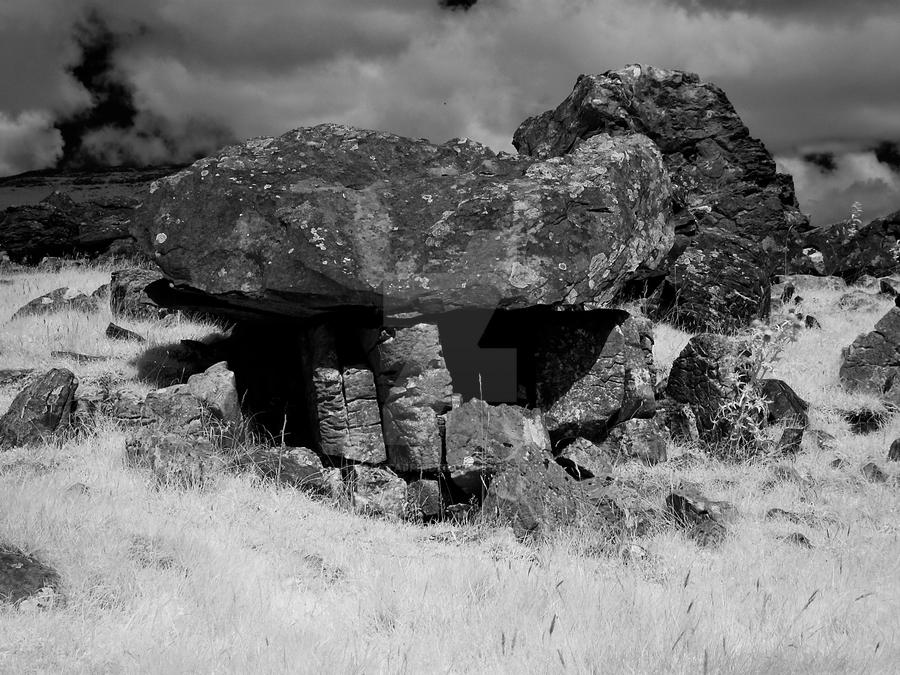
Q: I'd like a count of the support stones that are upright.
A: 3